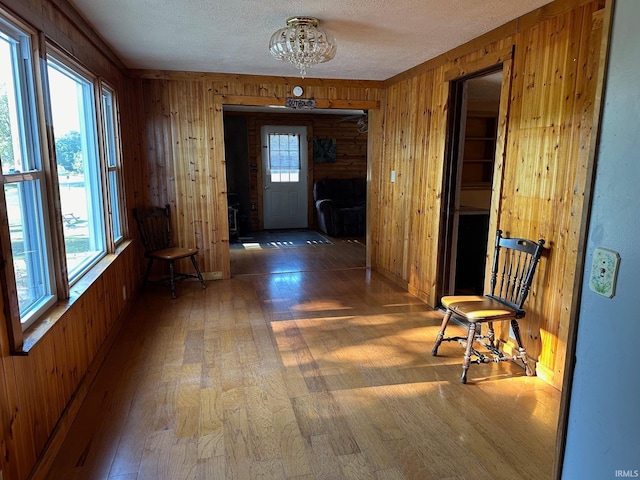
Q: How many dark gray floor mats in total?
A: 1